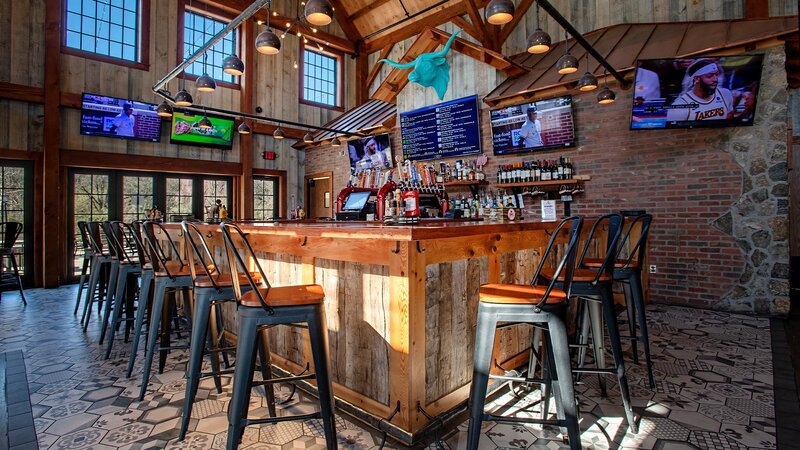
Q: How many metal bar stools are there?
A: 12